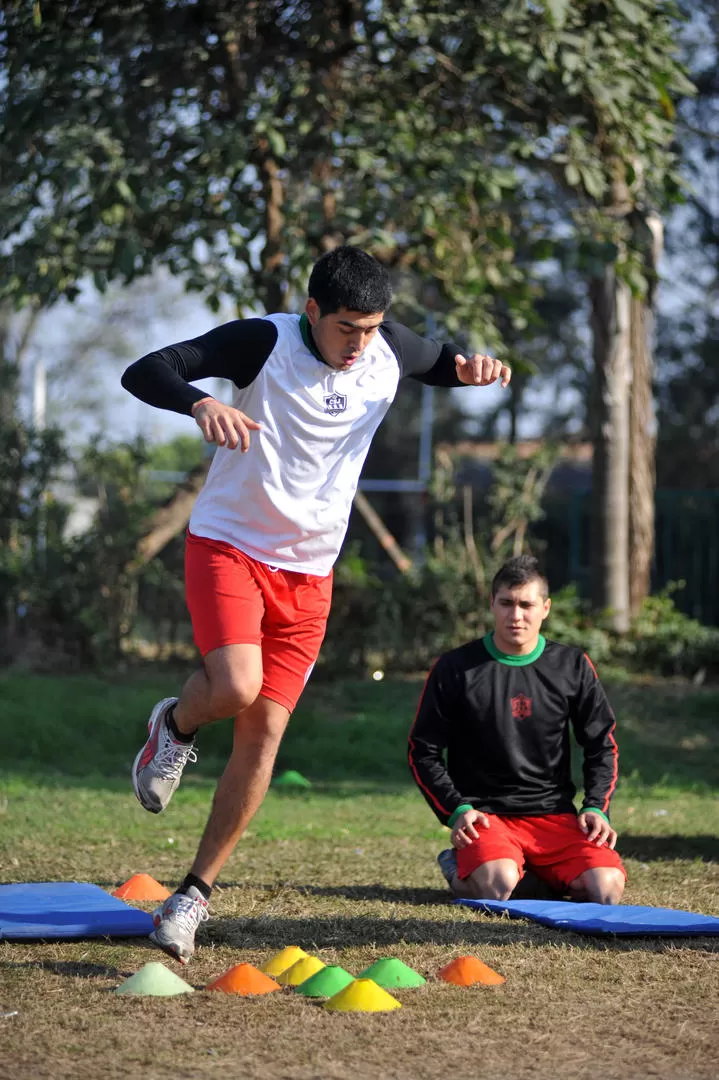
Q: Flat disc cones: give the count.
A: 10